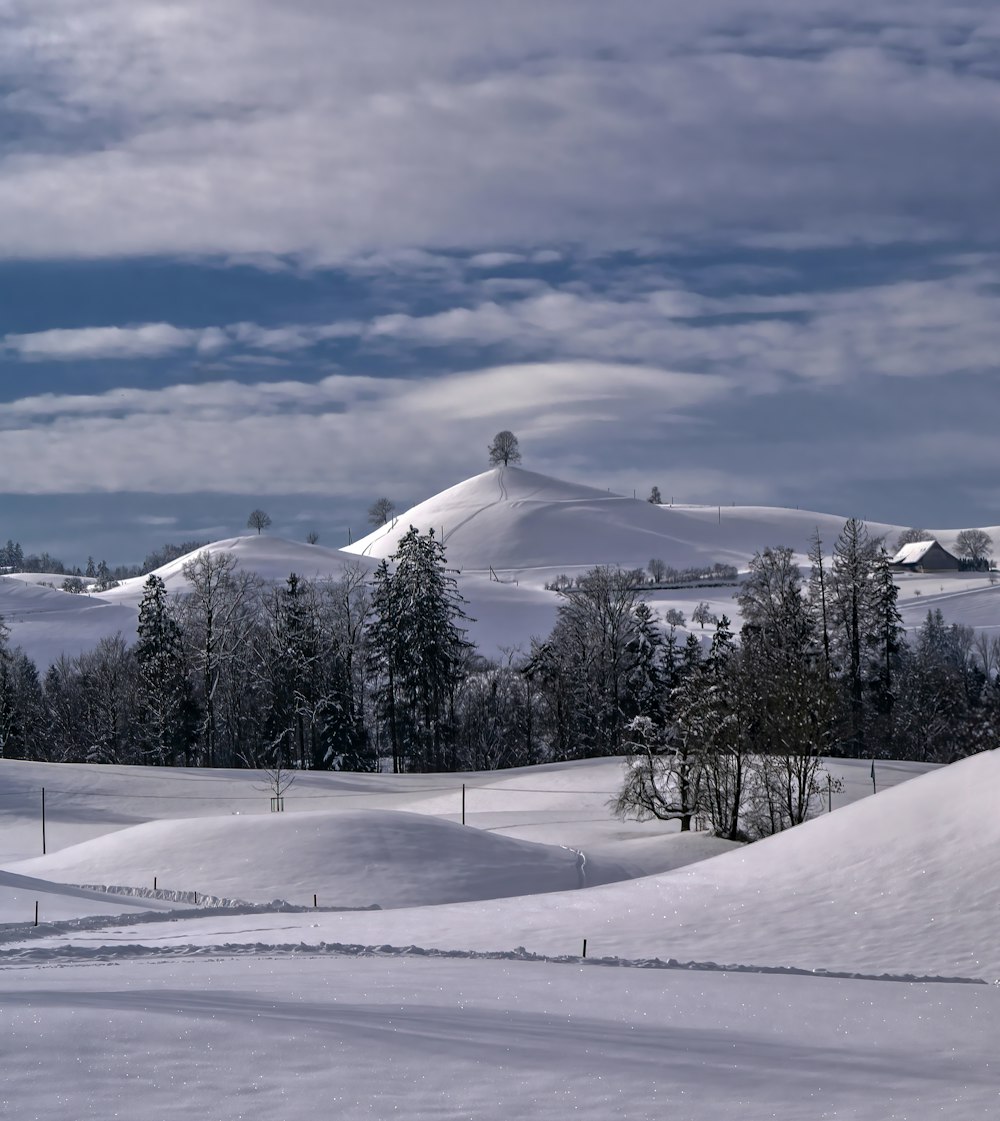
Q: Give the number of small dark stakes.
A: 5